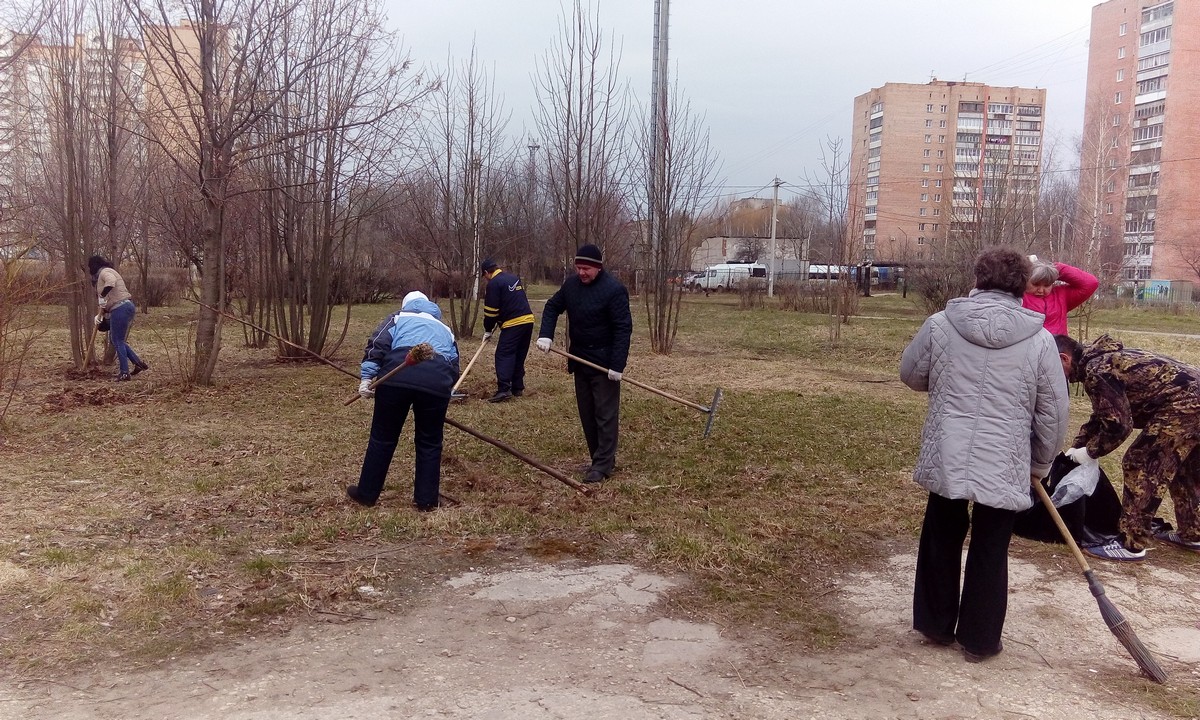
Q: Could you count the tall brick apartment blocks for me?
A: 2